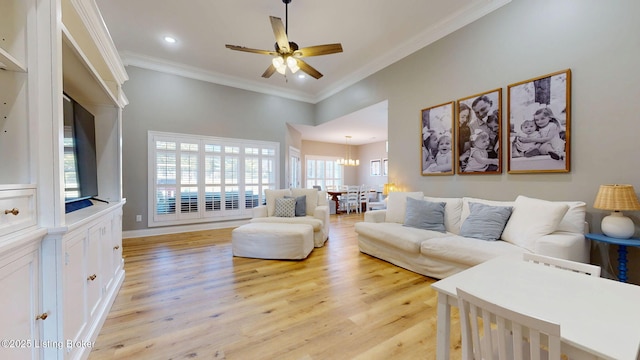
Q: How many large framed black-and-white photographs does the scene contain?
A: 3